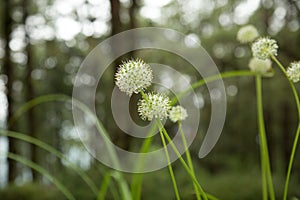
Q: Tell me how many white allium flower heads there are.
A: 7